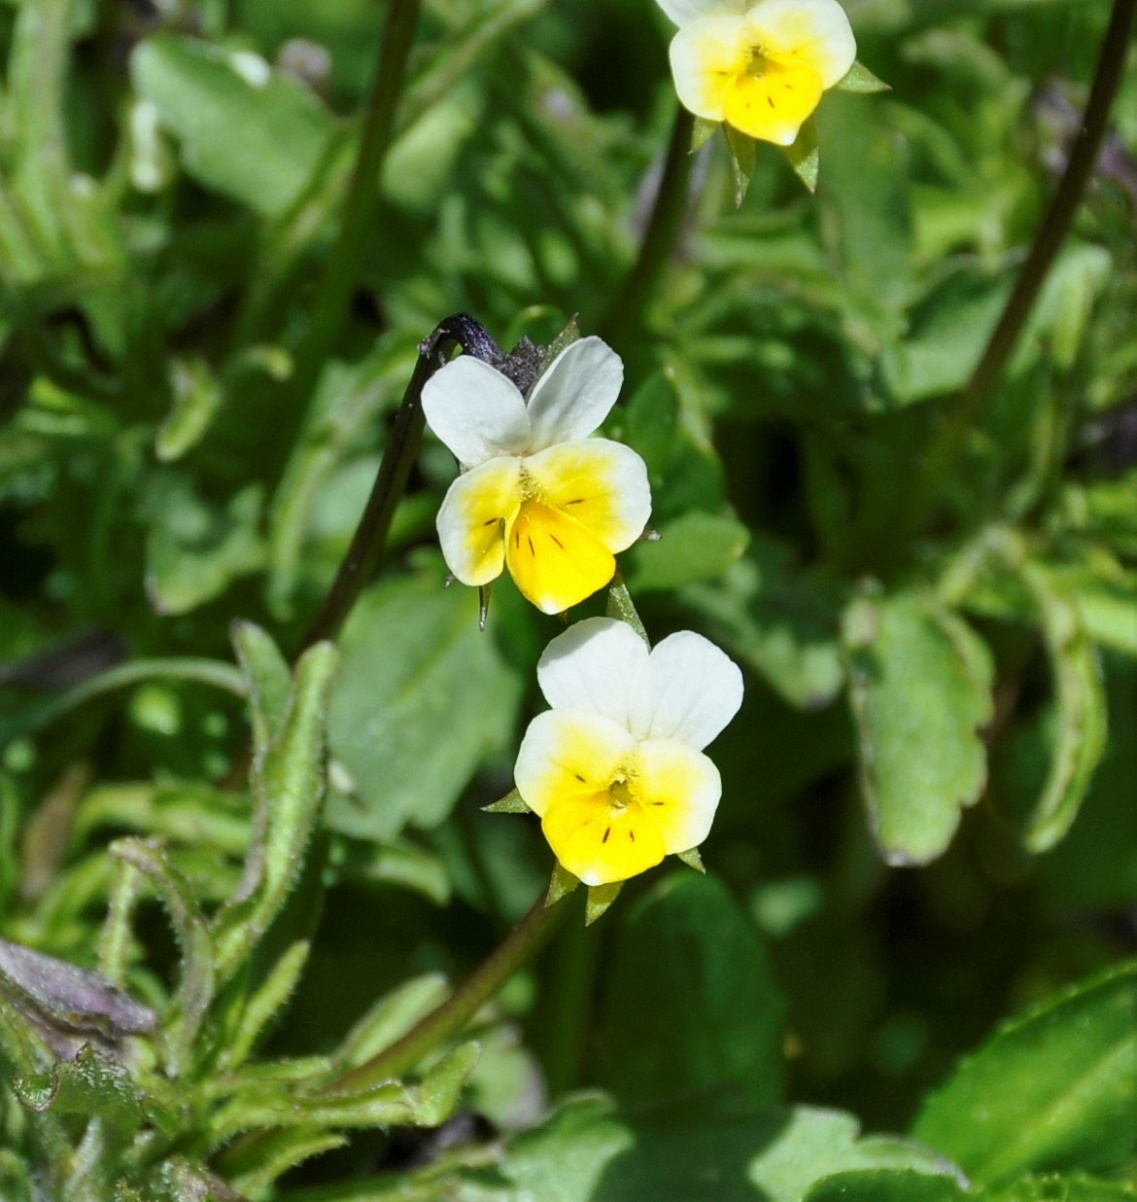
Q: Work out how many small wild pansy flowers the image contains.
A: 3